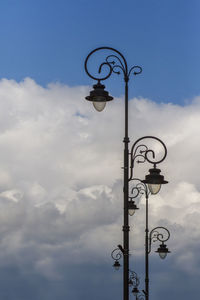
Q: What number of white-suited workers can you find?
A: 0